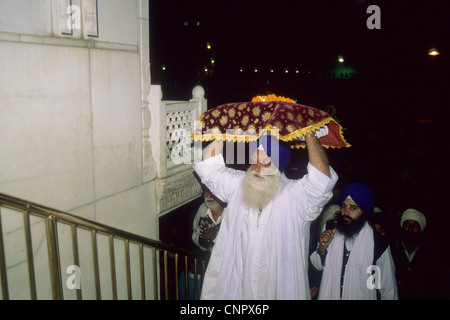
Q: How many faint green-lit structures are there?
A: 1